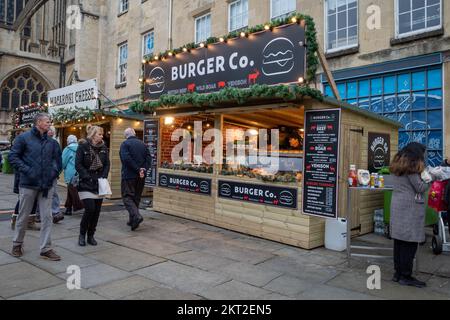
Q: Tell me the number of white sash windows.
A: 8